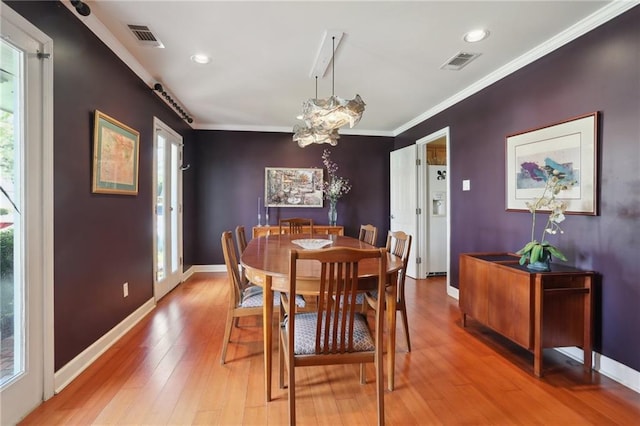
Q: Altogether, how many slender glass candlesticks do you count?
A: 2